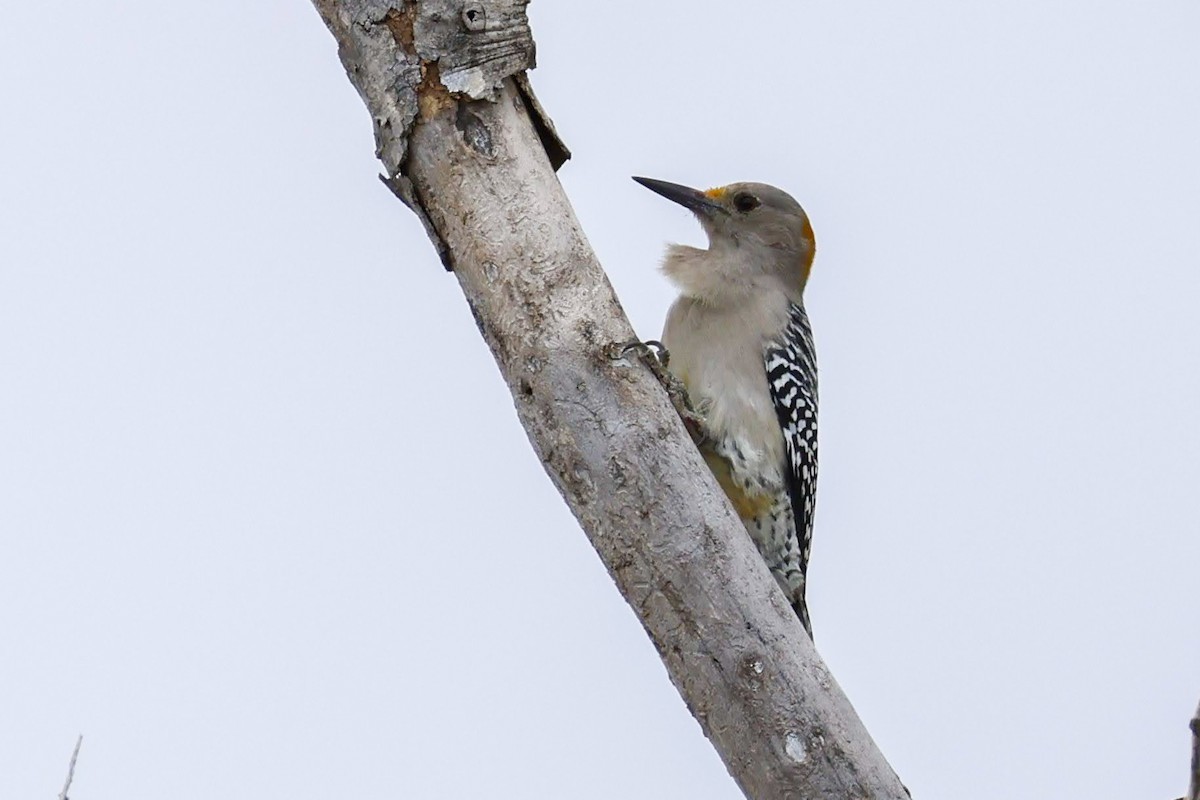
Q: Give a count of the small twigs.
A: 2